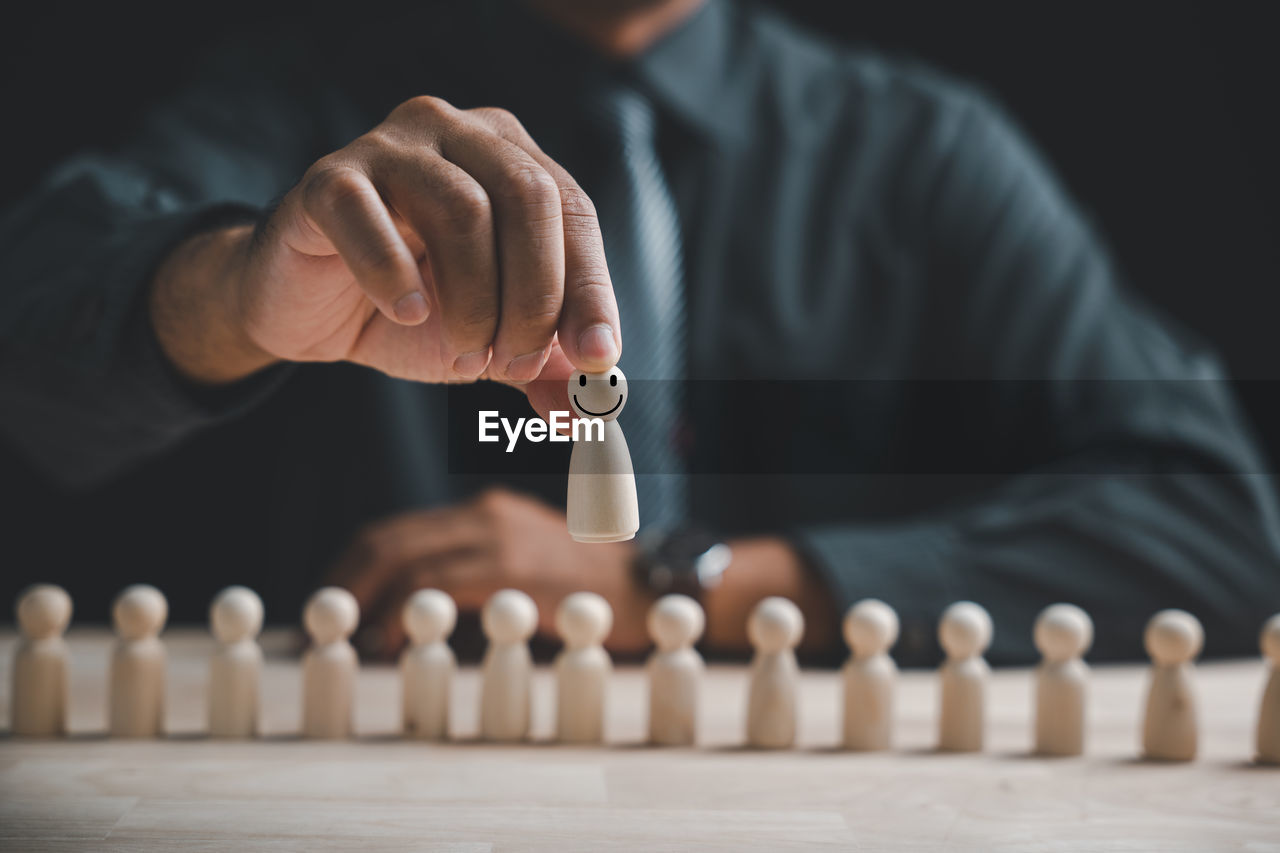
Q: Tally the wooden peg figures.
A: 15